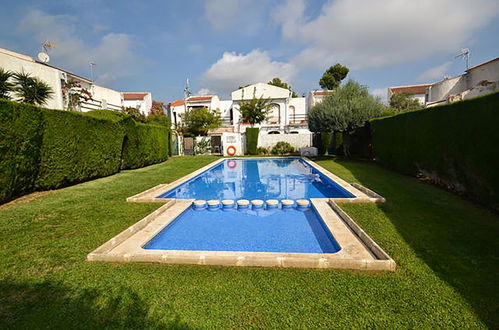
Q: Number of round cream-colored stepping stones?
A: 8